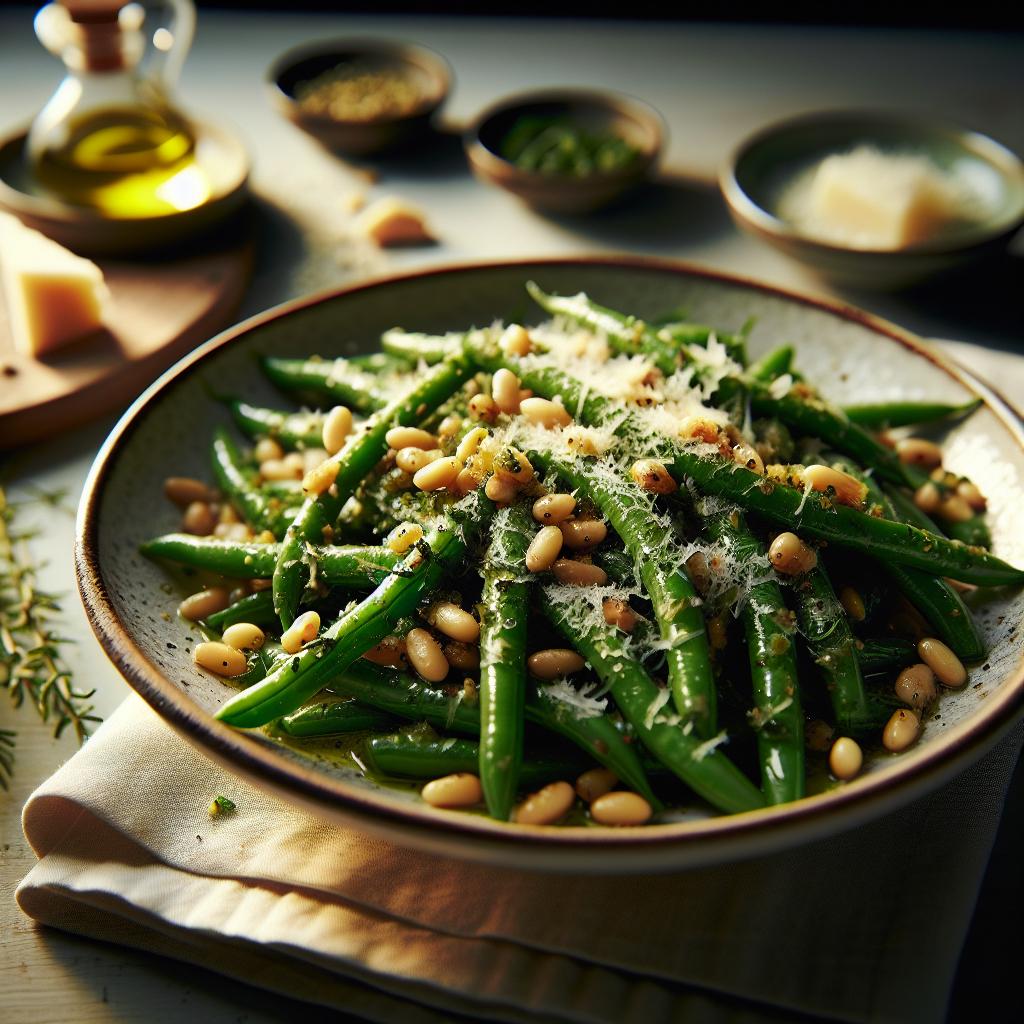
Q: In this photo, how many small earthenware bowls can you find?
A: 3